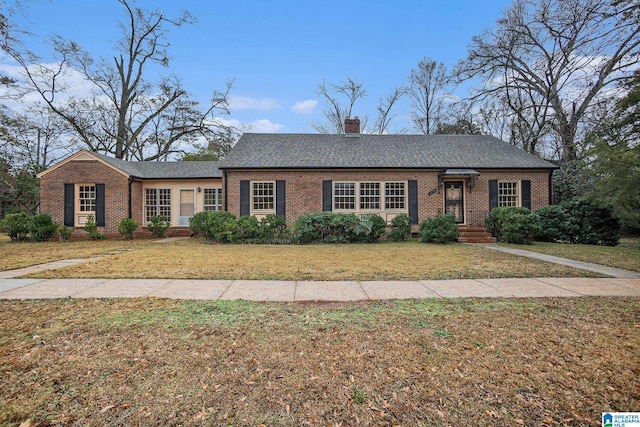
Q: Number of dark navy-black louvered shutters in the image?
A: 8